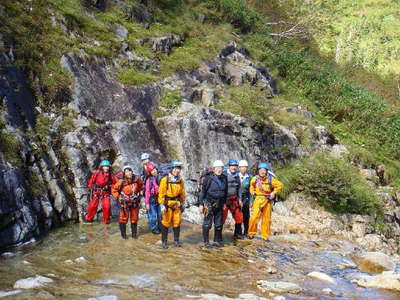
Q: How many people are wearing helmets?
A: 9